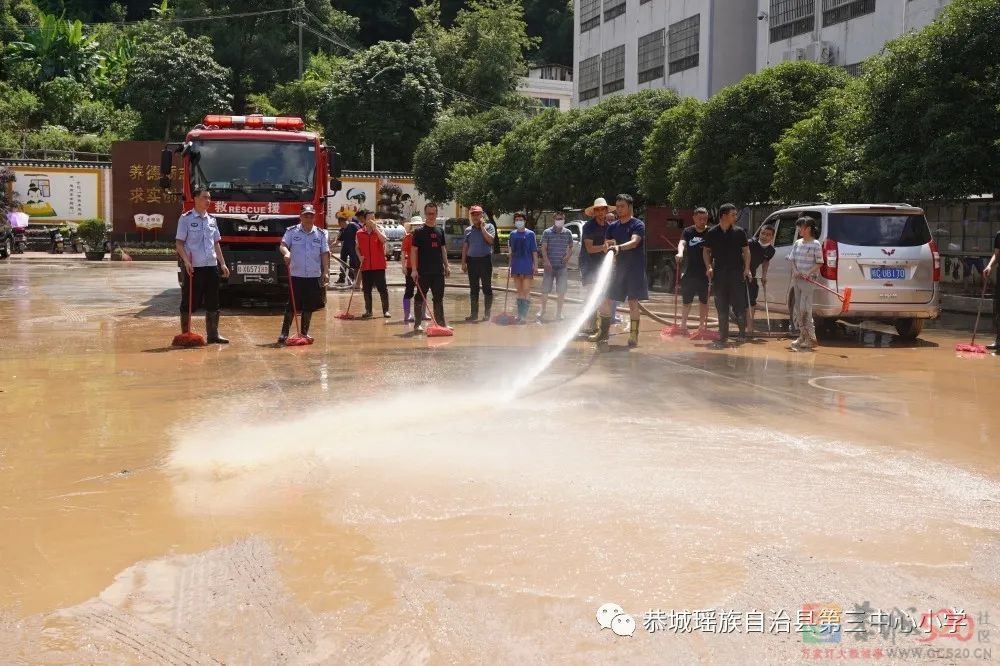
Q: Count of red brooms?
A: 9